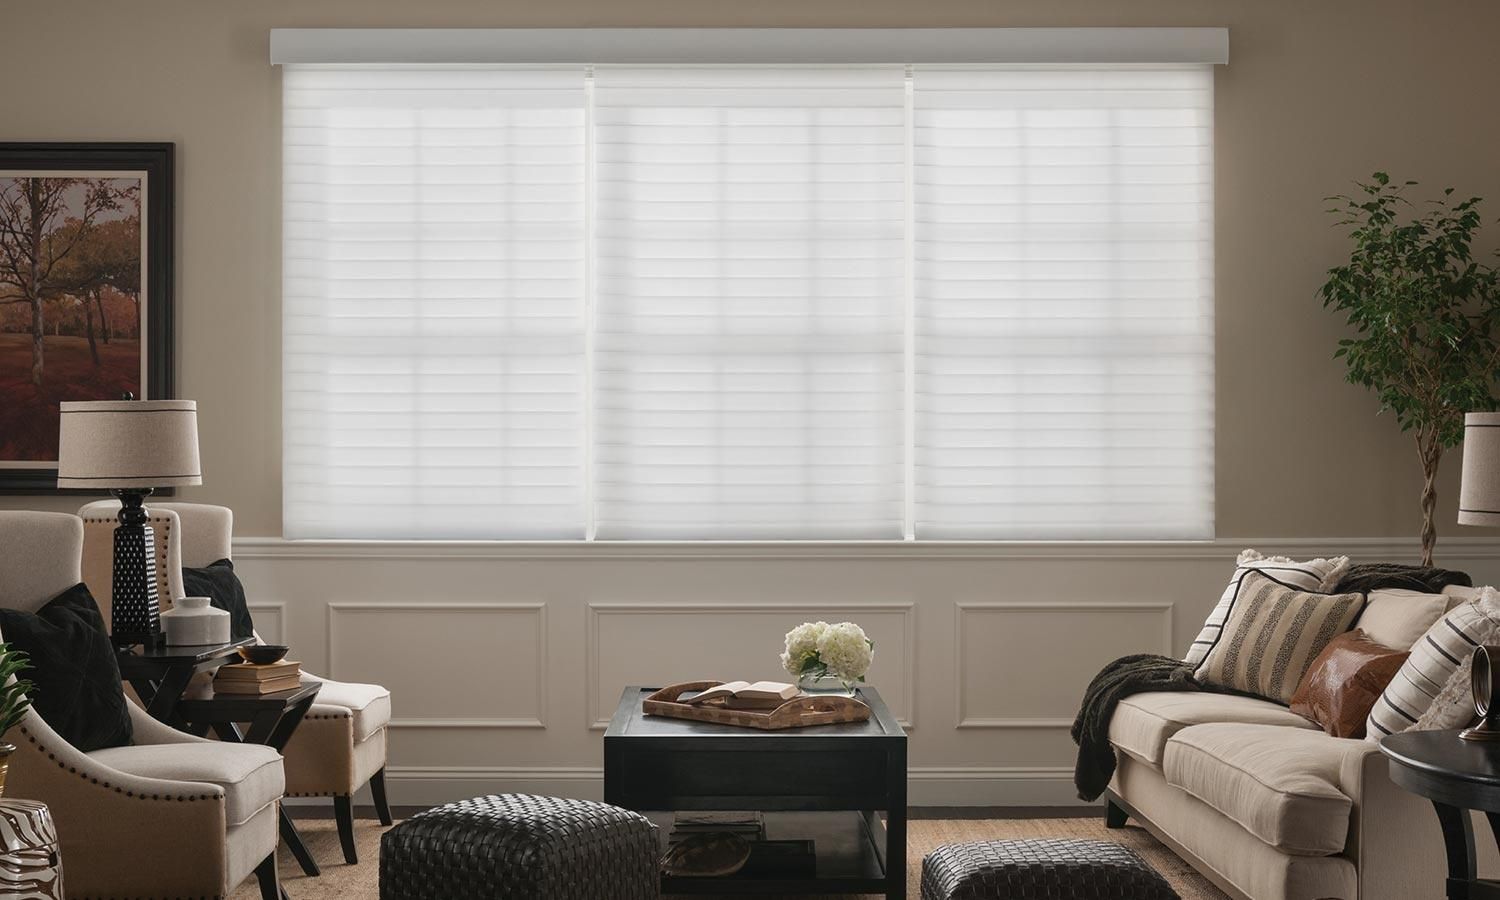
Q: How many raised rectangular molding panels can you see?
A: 4